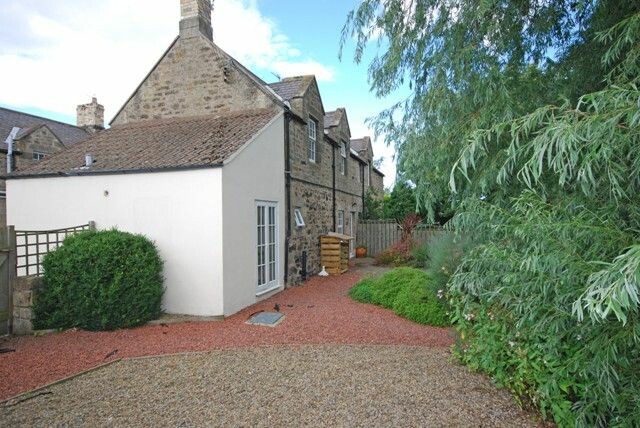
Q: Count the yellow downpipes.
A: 0